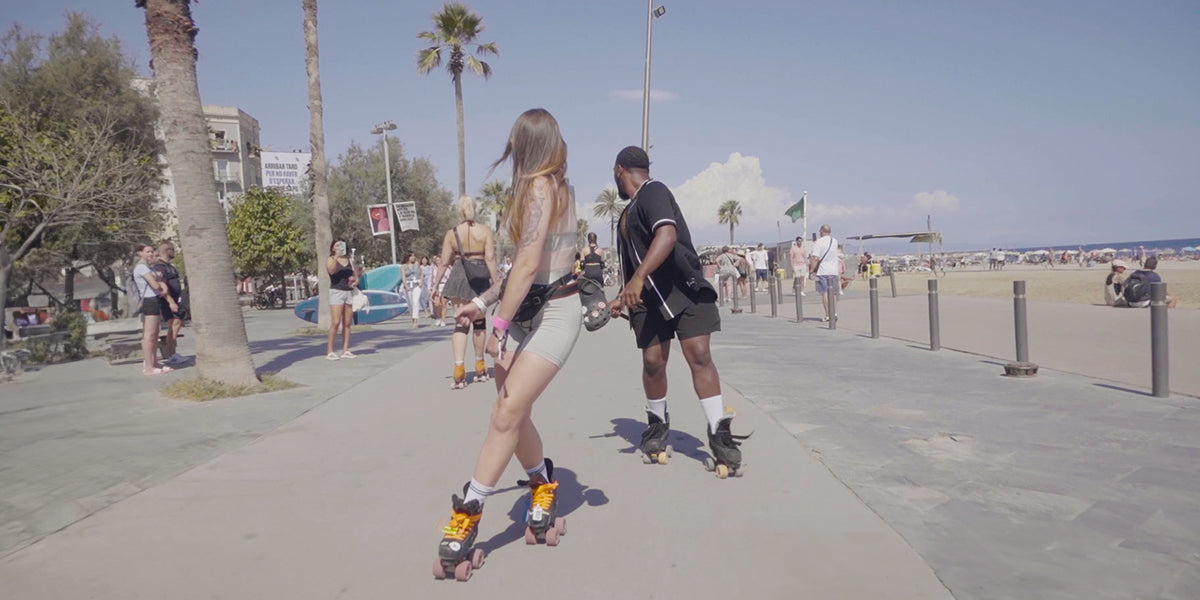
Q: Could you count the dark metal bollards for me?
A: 12